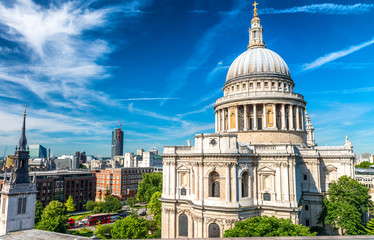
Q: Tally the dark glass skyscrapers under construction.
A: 1